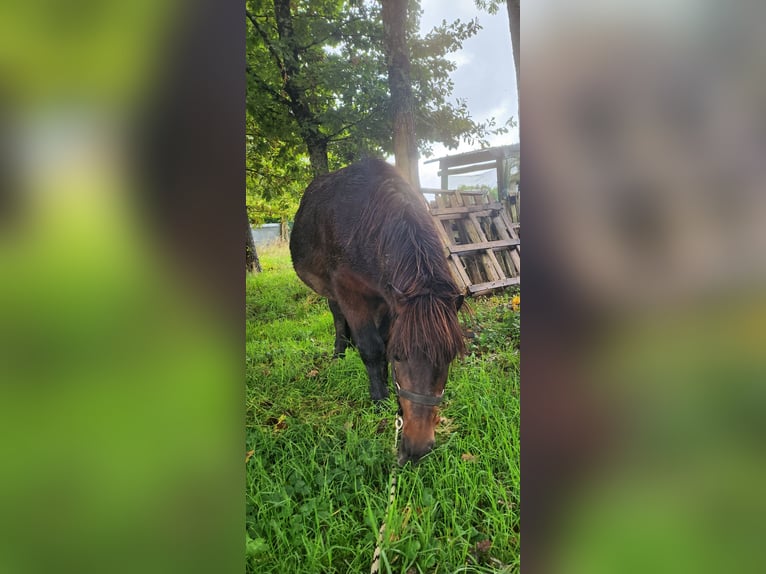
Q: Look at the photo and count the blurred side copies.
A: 2